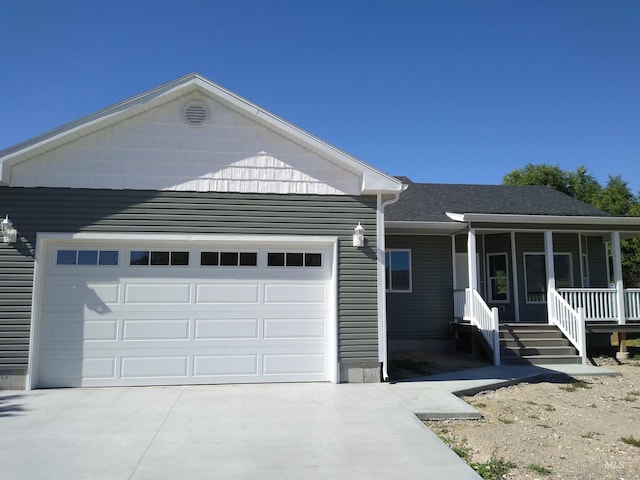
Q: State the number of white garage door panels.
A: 12